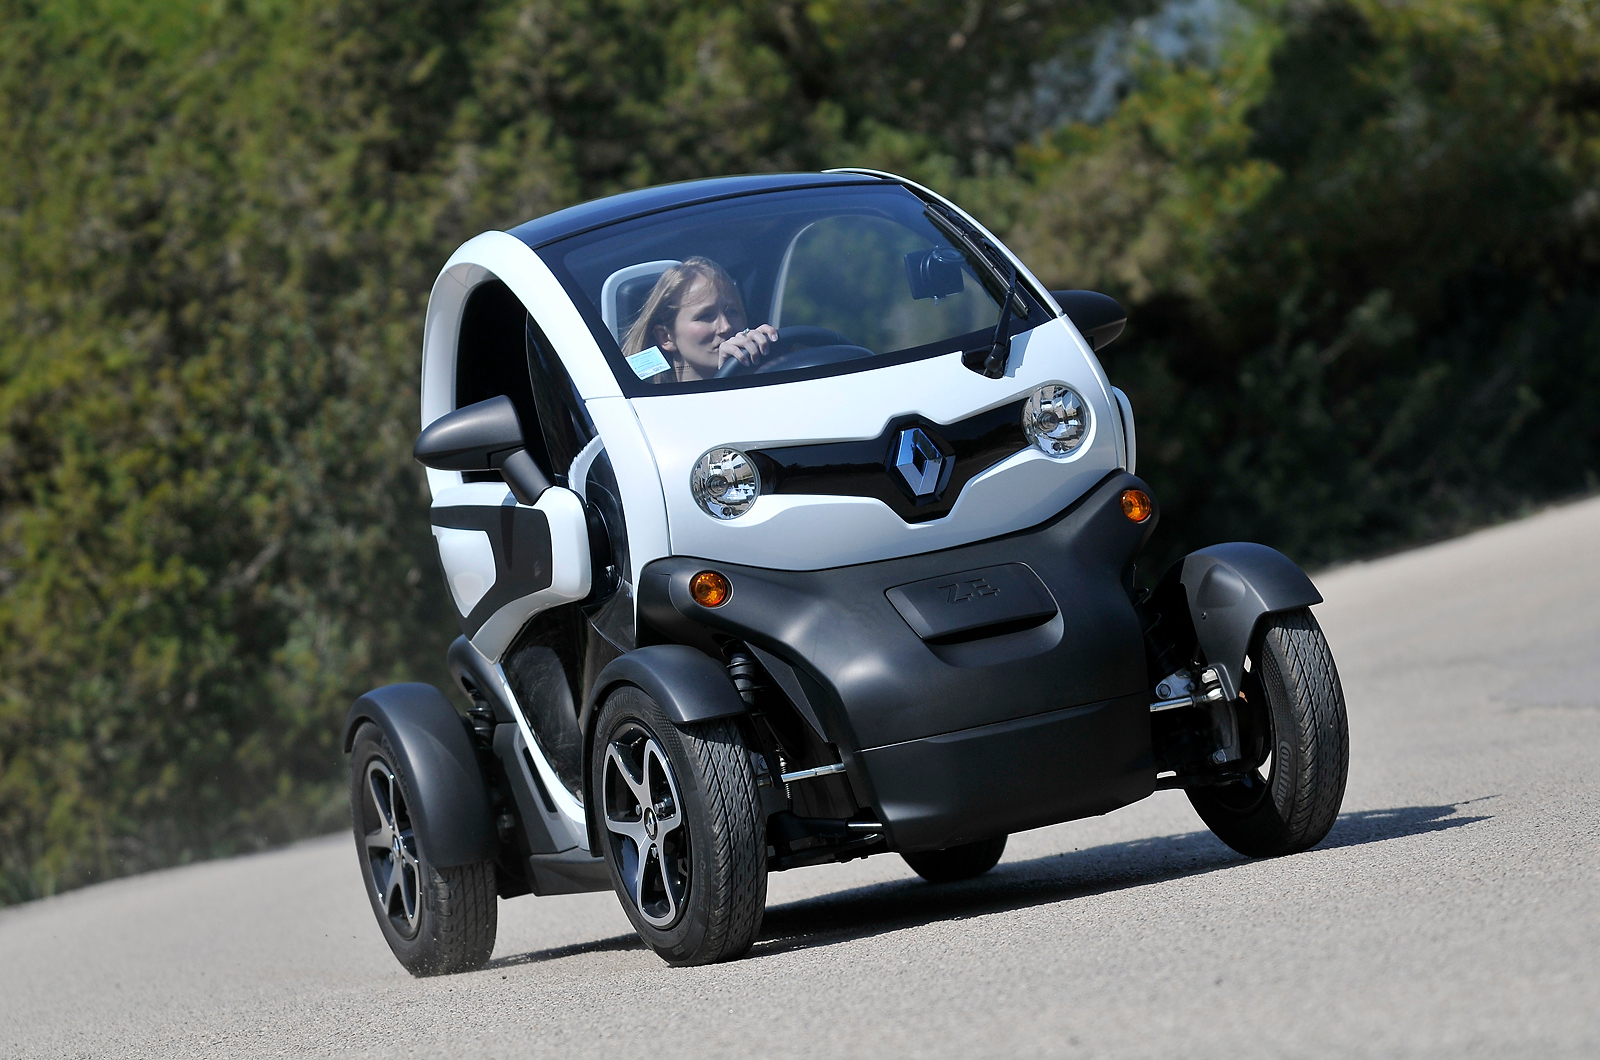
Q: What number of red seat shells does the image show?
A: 0